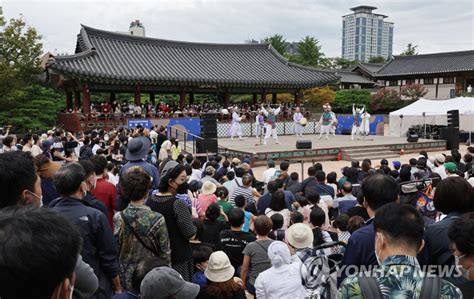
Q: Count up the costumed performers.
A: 8